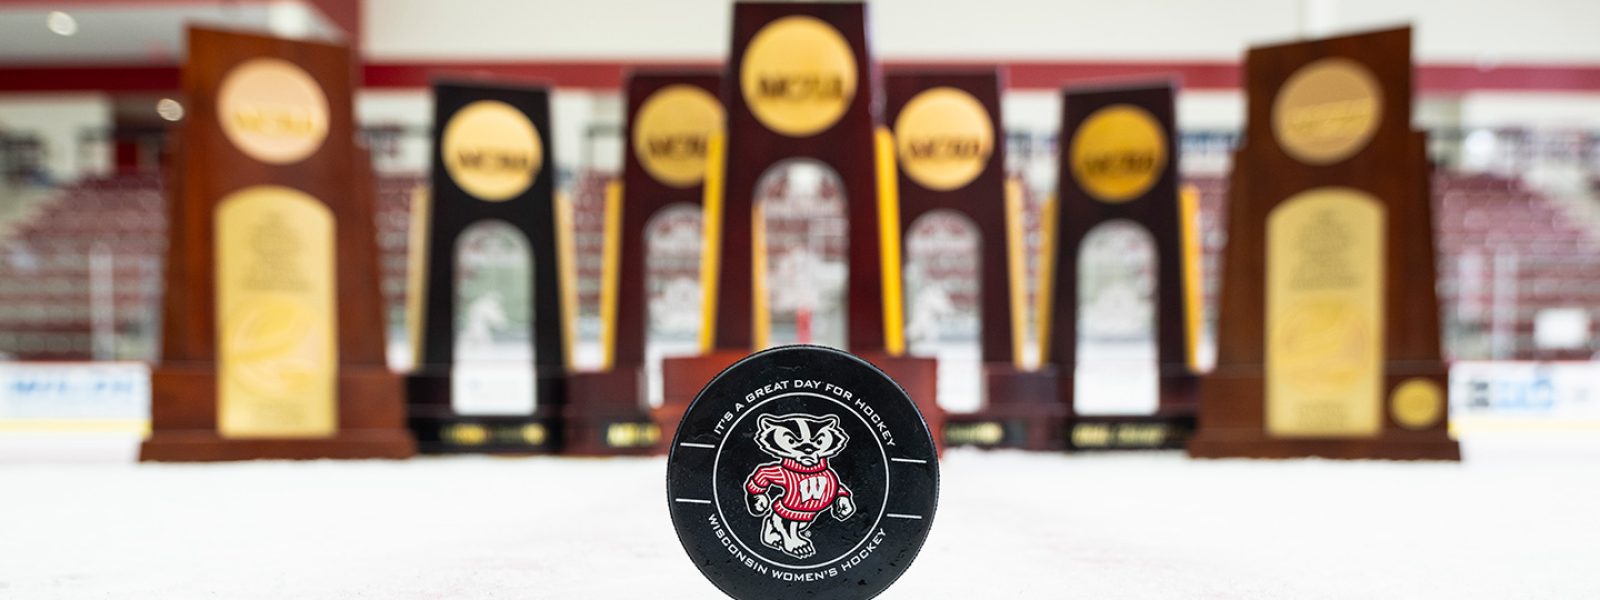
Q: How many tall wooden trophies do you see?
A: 7